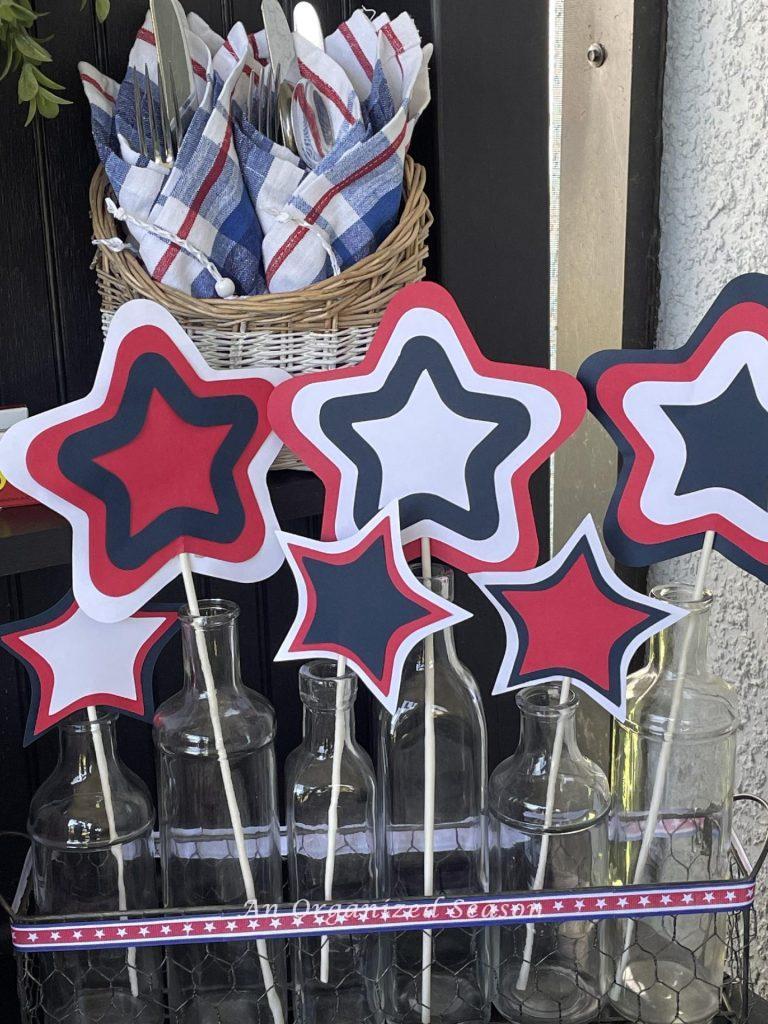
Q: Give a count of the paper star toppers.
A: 6